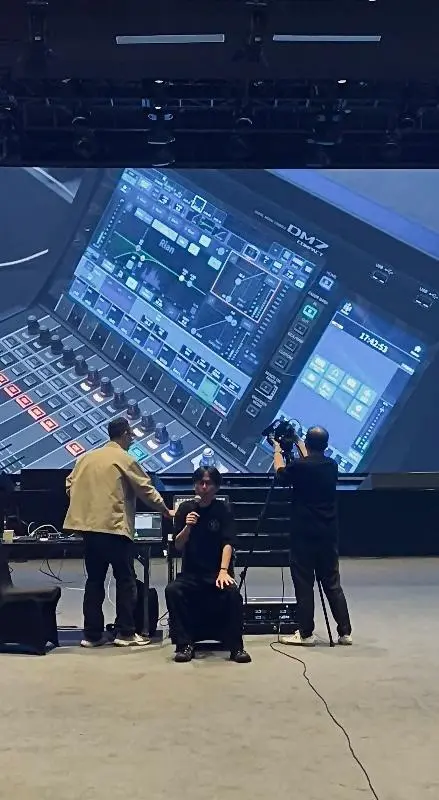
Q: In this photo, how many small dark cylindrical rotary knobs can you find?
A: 12